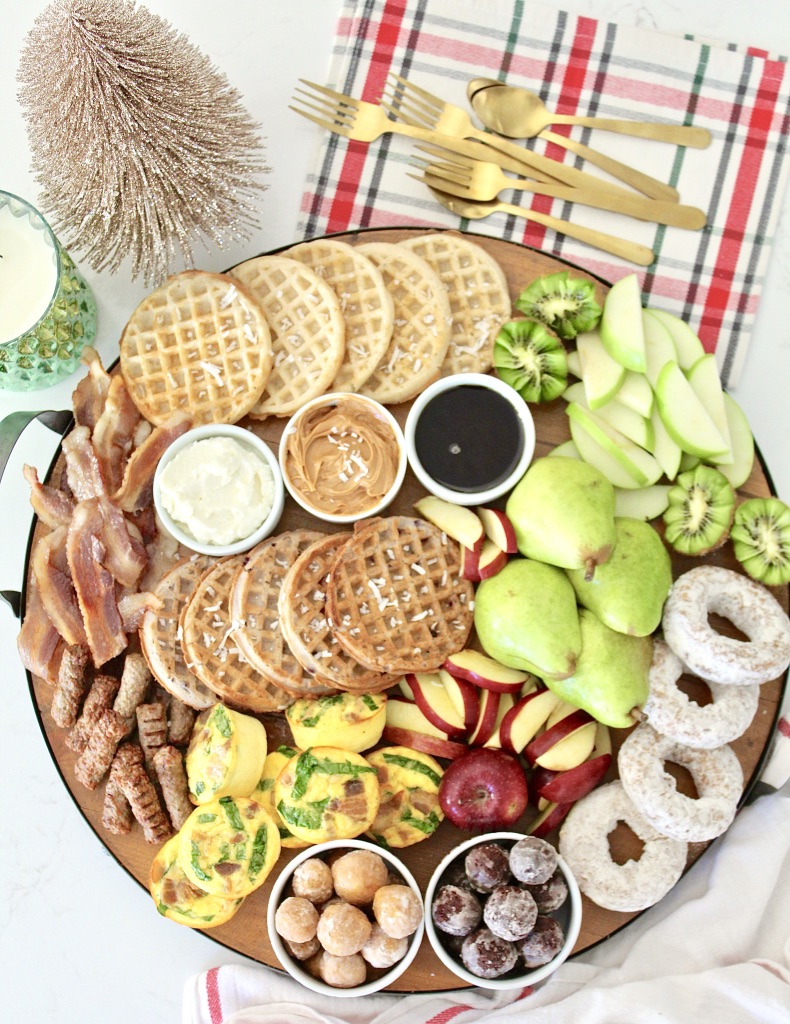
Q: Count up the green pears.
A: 4